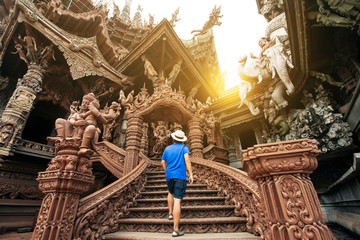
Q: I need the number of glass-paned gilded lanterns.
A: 0